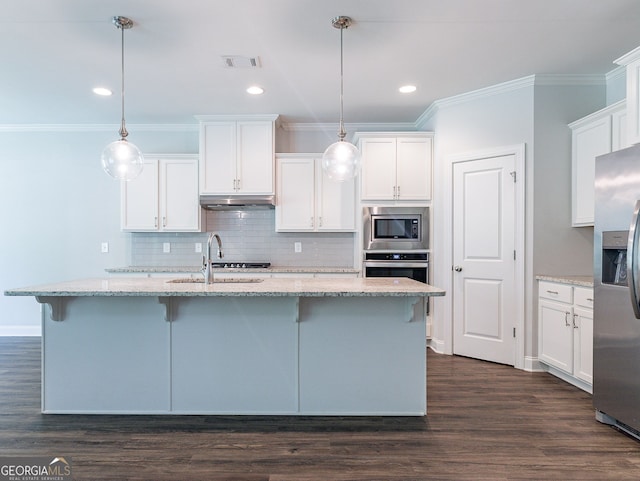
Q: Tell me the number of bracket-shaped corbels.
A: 4